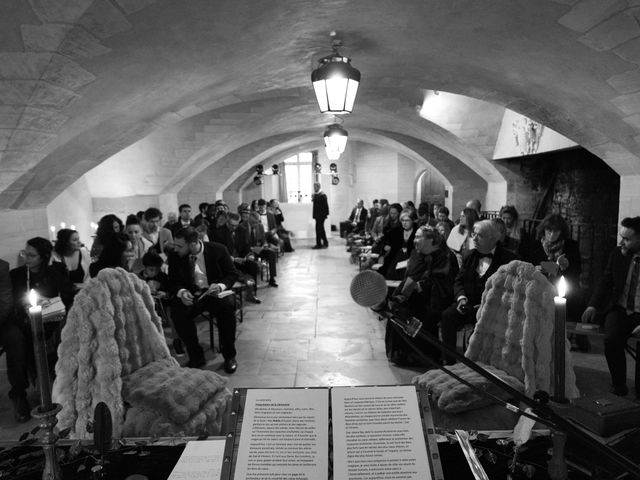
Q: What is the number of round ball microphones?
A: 1